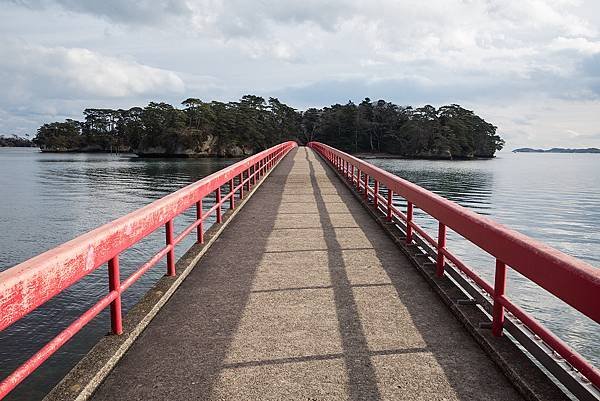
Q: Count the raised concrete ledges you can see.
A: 2